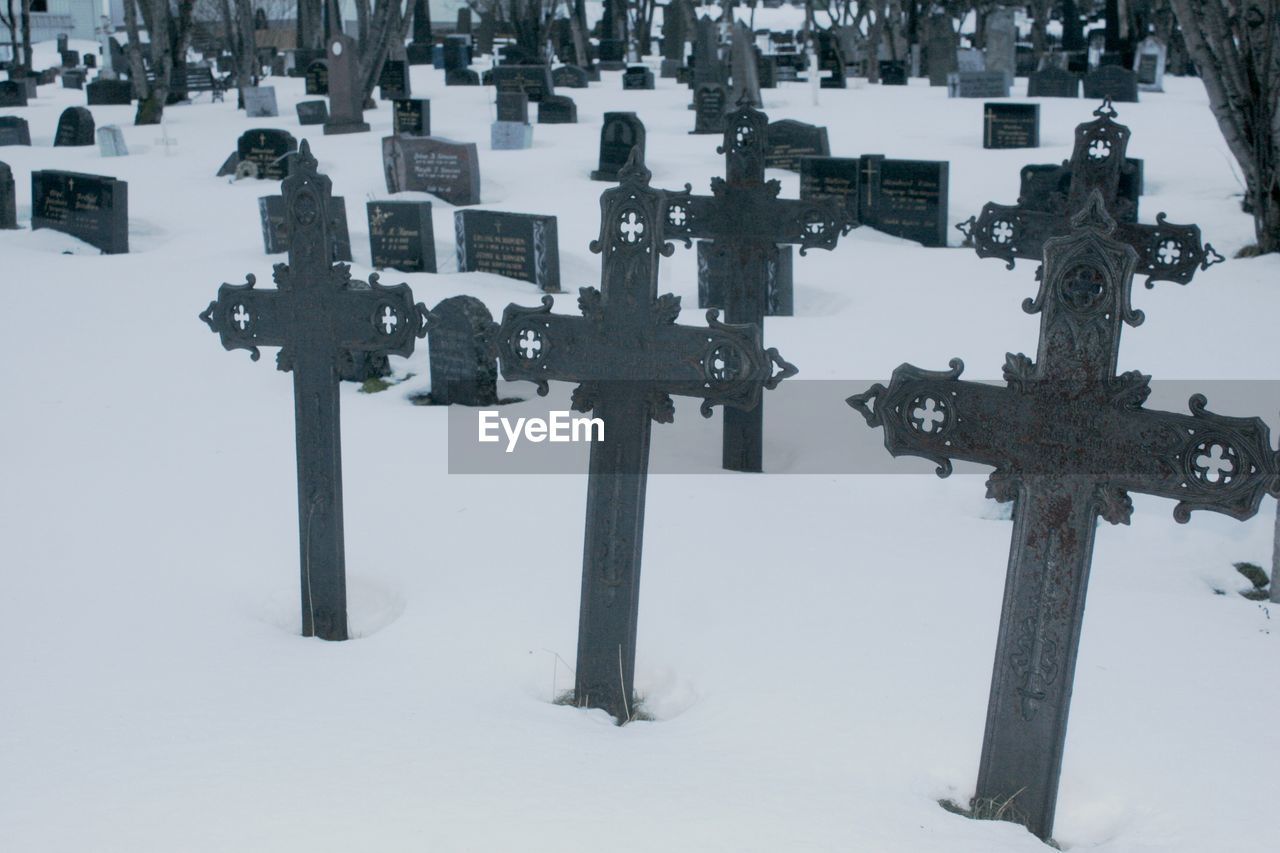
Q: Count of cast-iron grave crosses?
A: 5